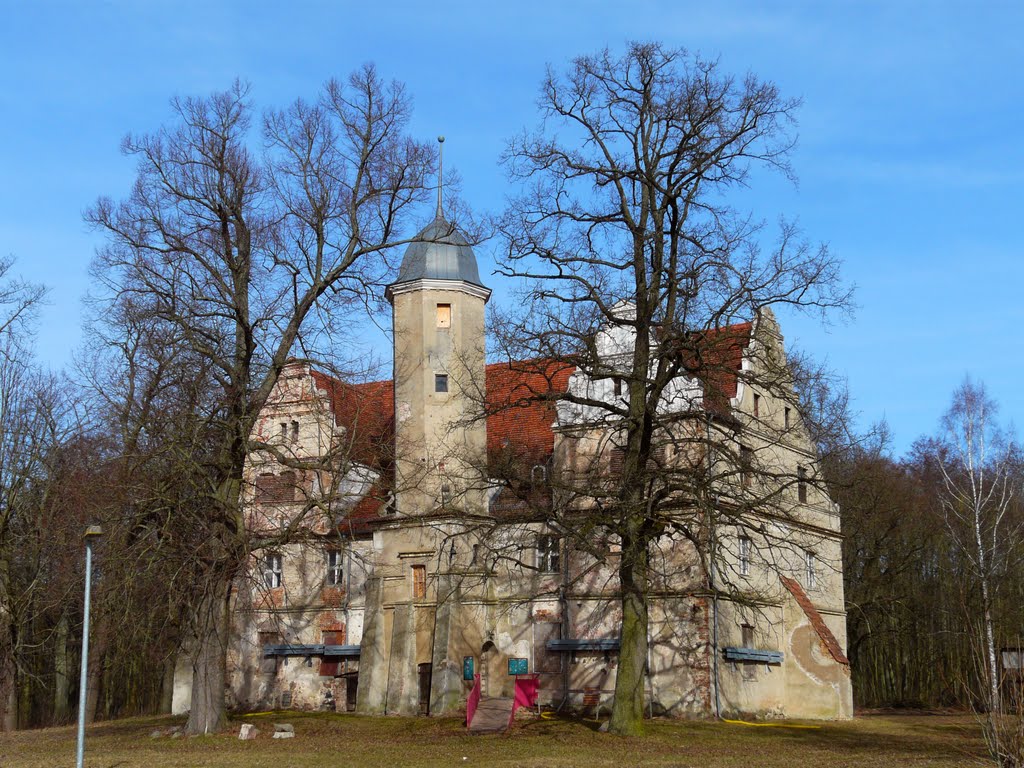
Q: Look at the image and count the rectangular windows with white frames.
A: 5